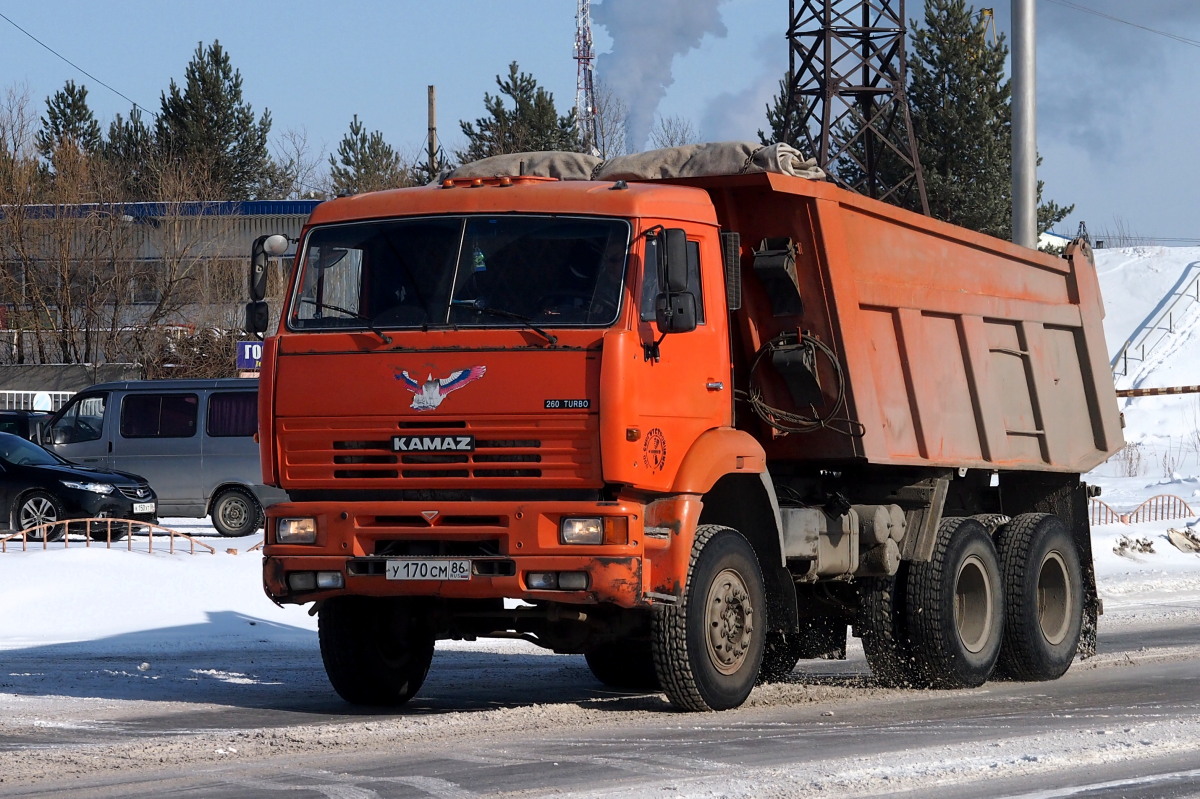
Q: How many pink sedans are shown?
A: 0